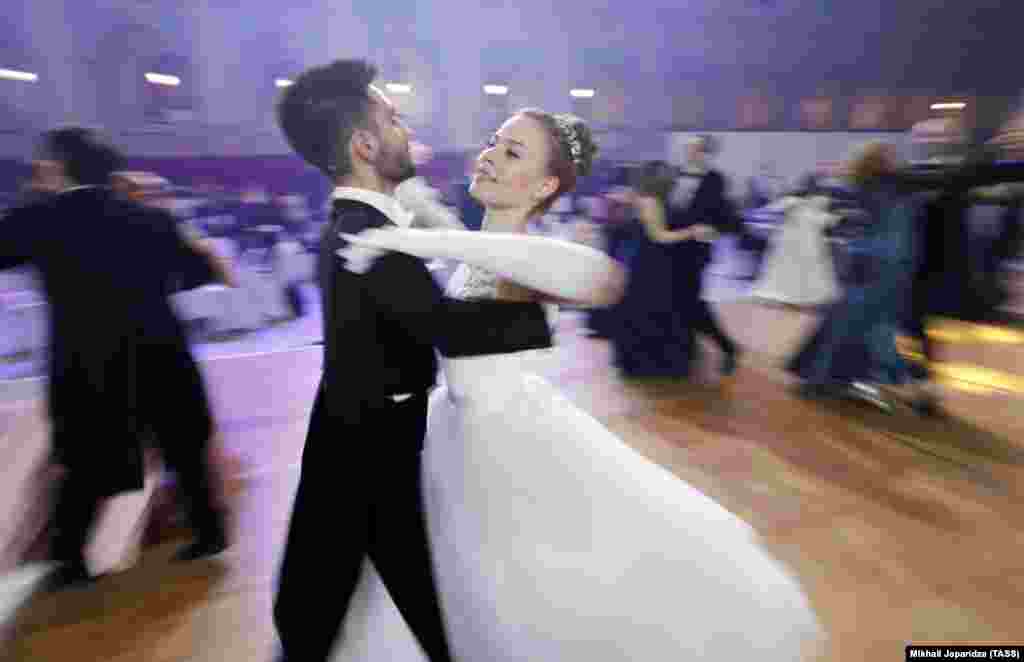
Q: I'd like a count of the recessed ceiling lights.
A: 7